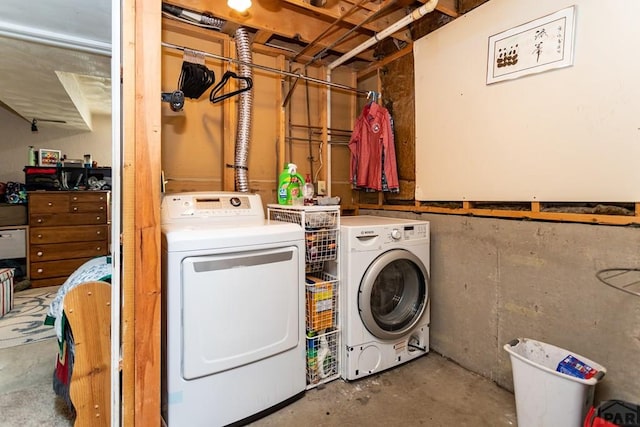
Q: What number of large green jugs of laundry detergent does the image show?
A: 1